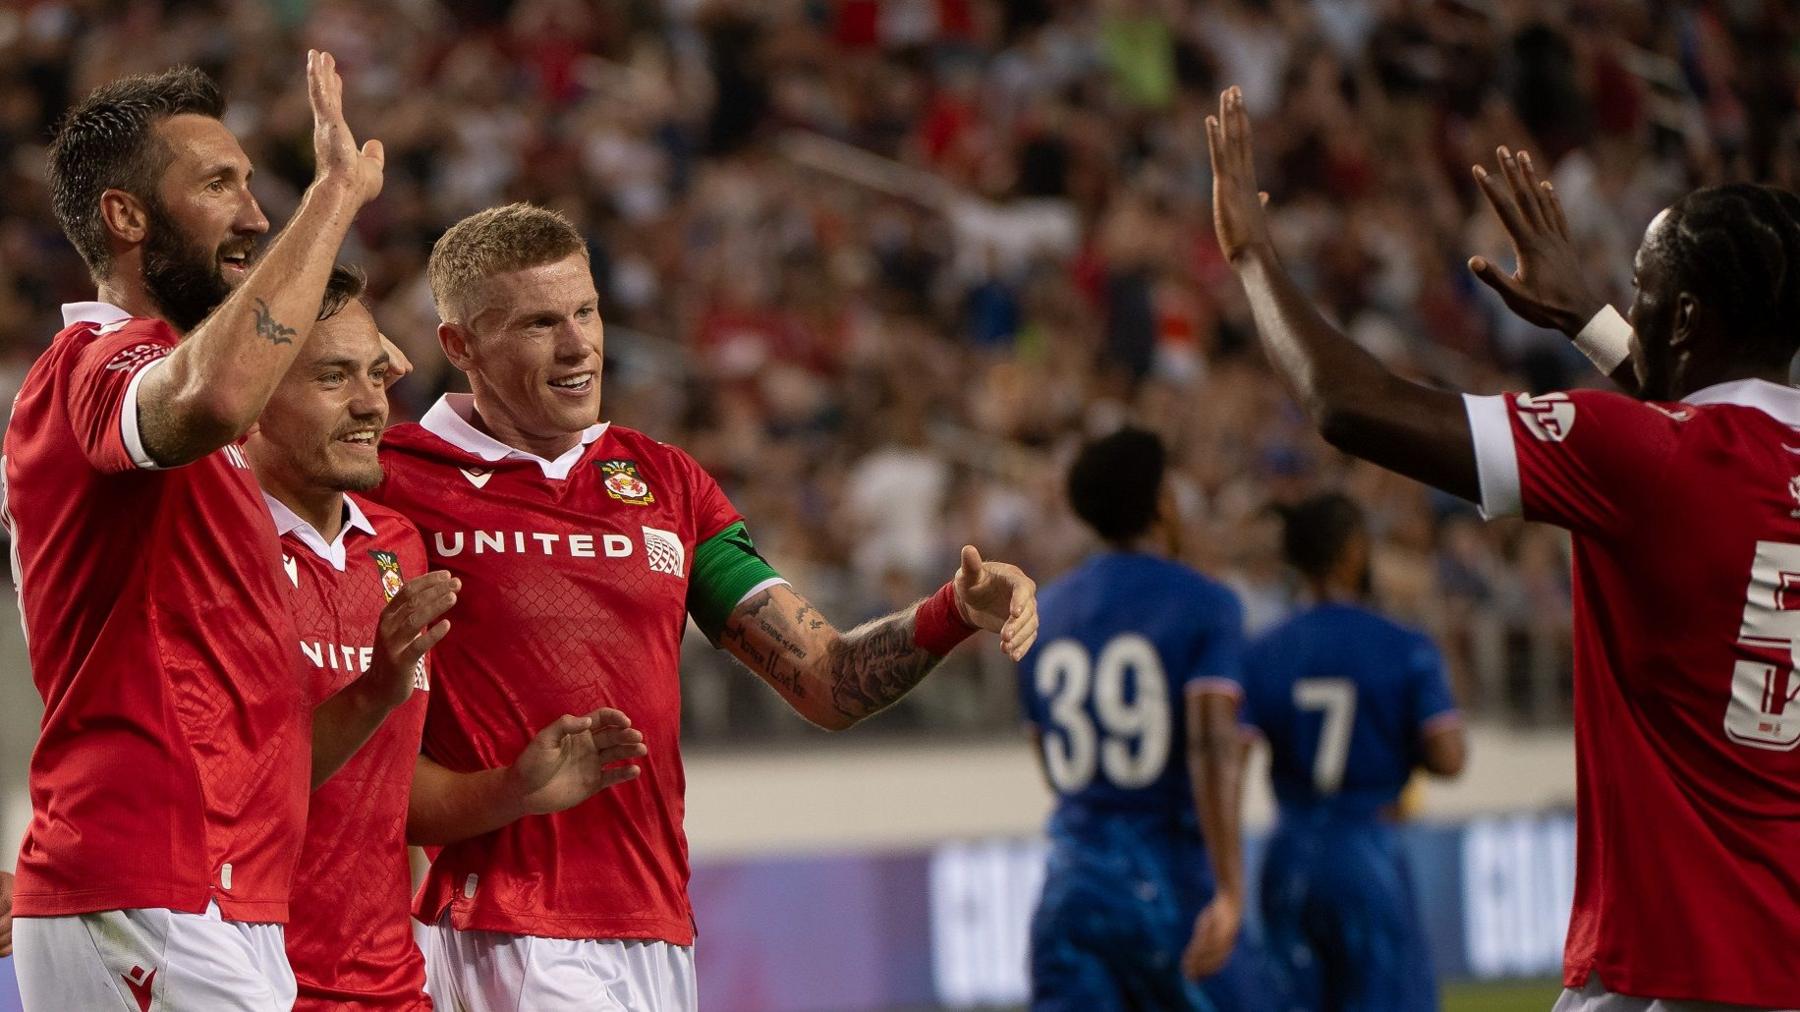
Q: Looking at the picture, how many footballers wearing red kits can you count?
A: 4